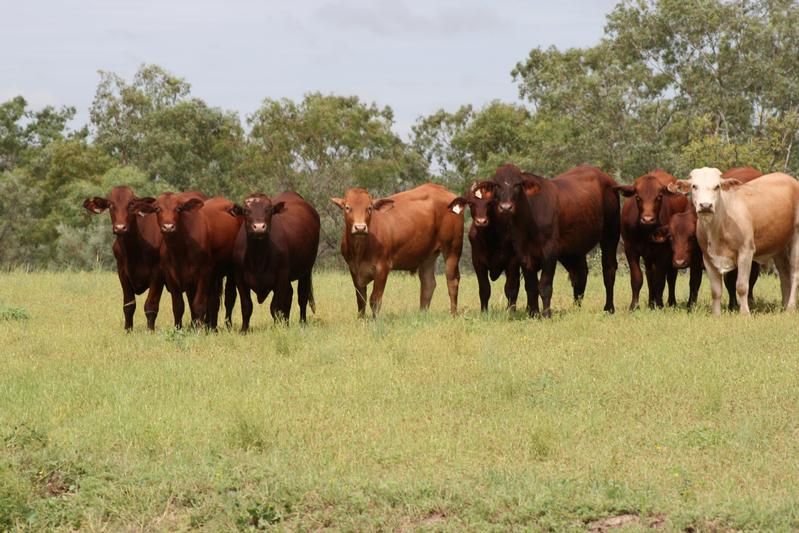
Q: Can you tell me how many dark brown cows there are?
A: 7